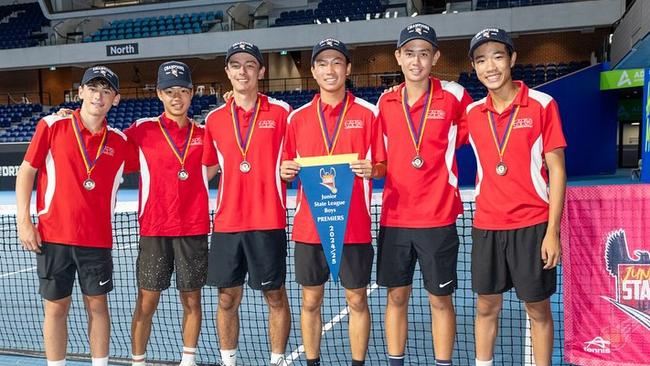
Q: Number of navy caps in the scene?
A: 6